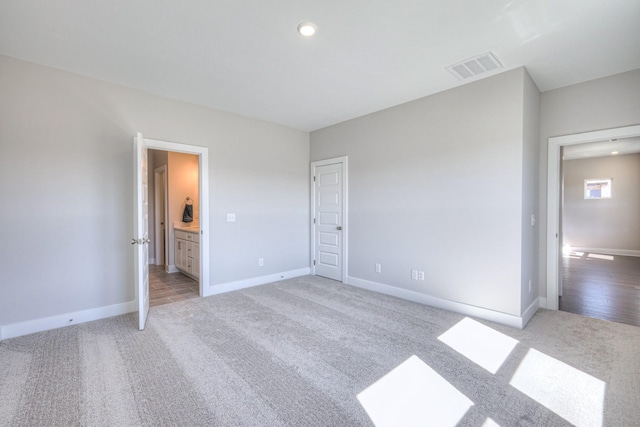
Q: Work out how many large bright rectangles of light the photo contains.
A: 3